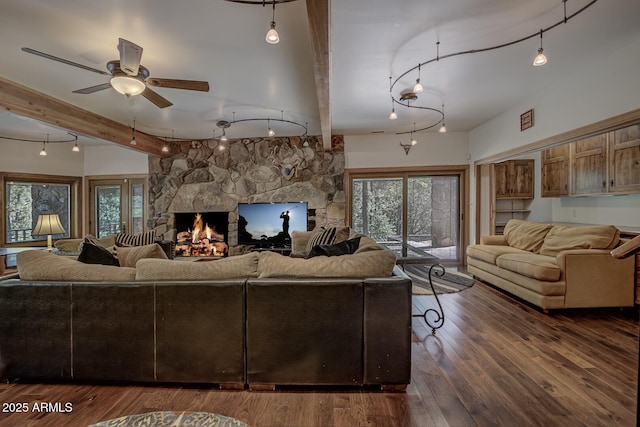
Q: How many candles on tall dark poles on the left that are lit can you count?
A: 0